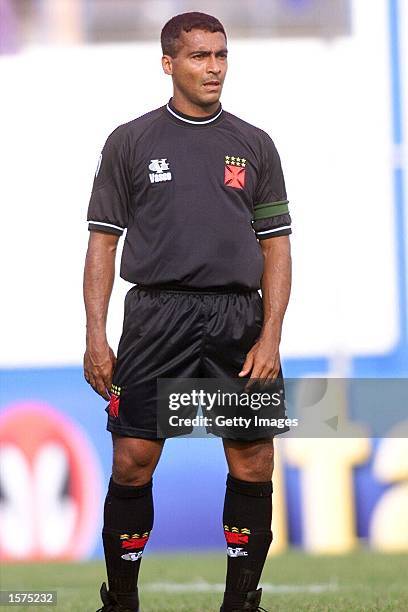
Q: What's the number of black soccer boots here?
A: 2